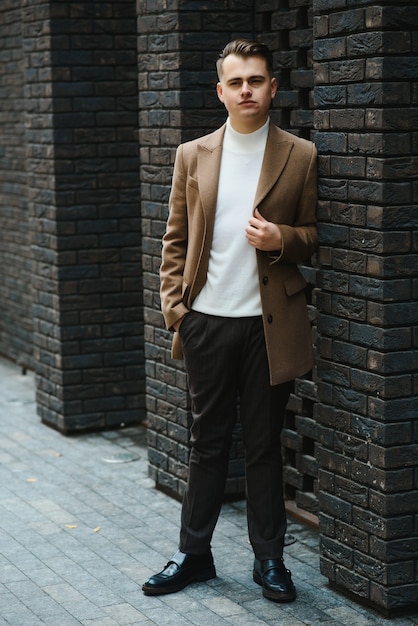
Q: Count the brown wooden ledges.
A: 1